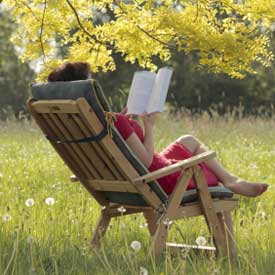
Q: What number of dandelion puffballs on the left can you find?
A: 3